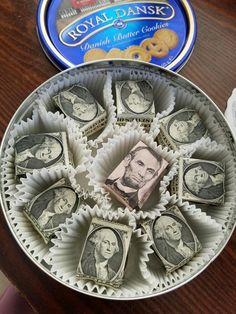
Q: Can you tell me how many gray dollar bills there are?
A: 8